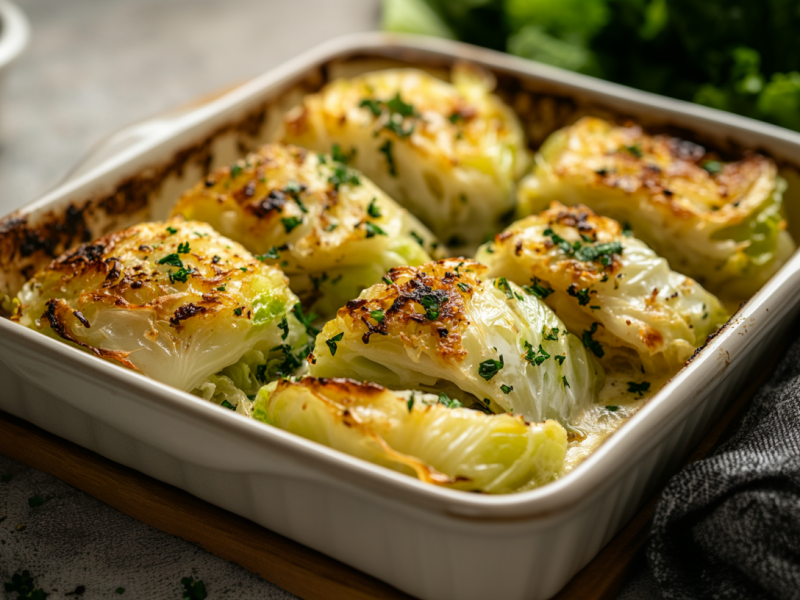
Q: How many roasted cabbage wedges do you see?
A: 7